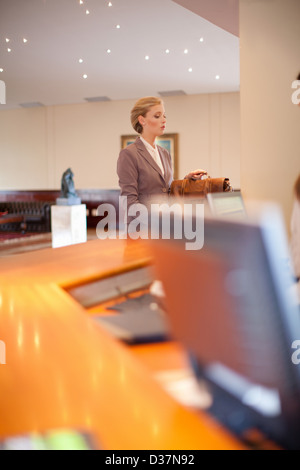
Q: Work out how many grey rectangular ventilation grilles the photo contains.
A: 3